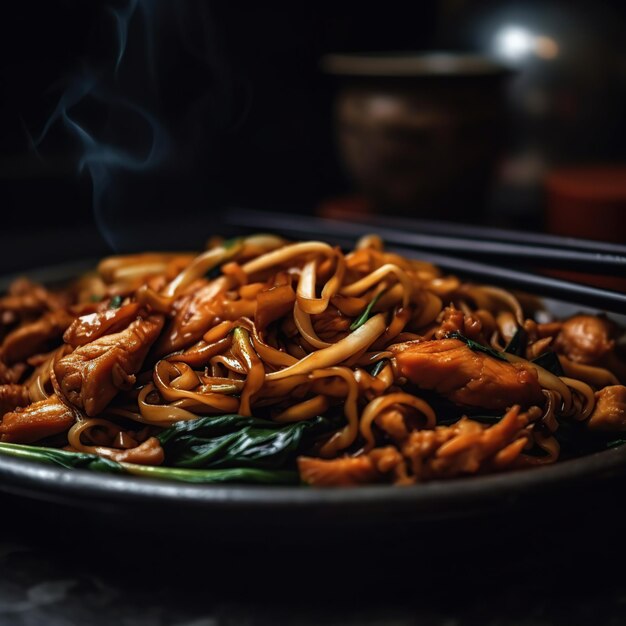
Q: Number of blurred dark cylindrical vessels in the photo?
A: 1